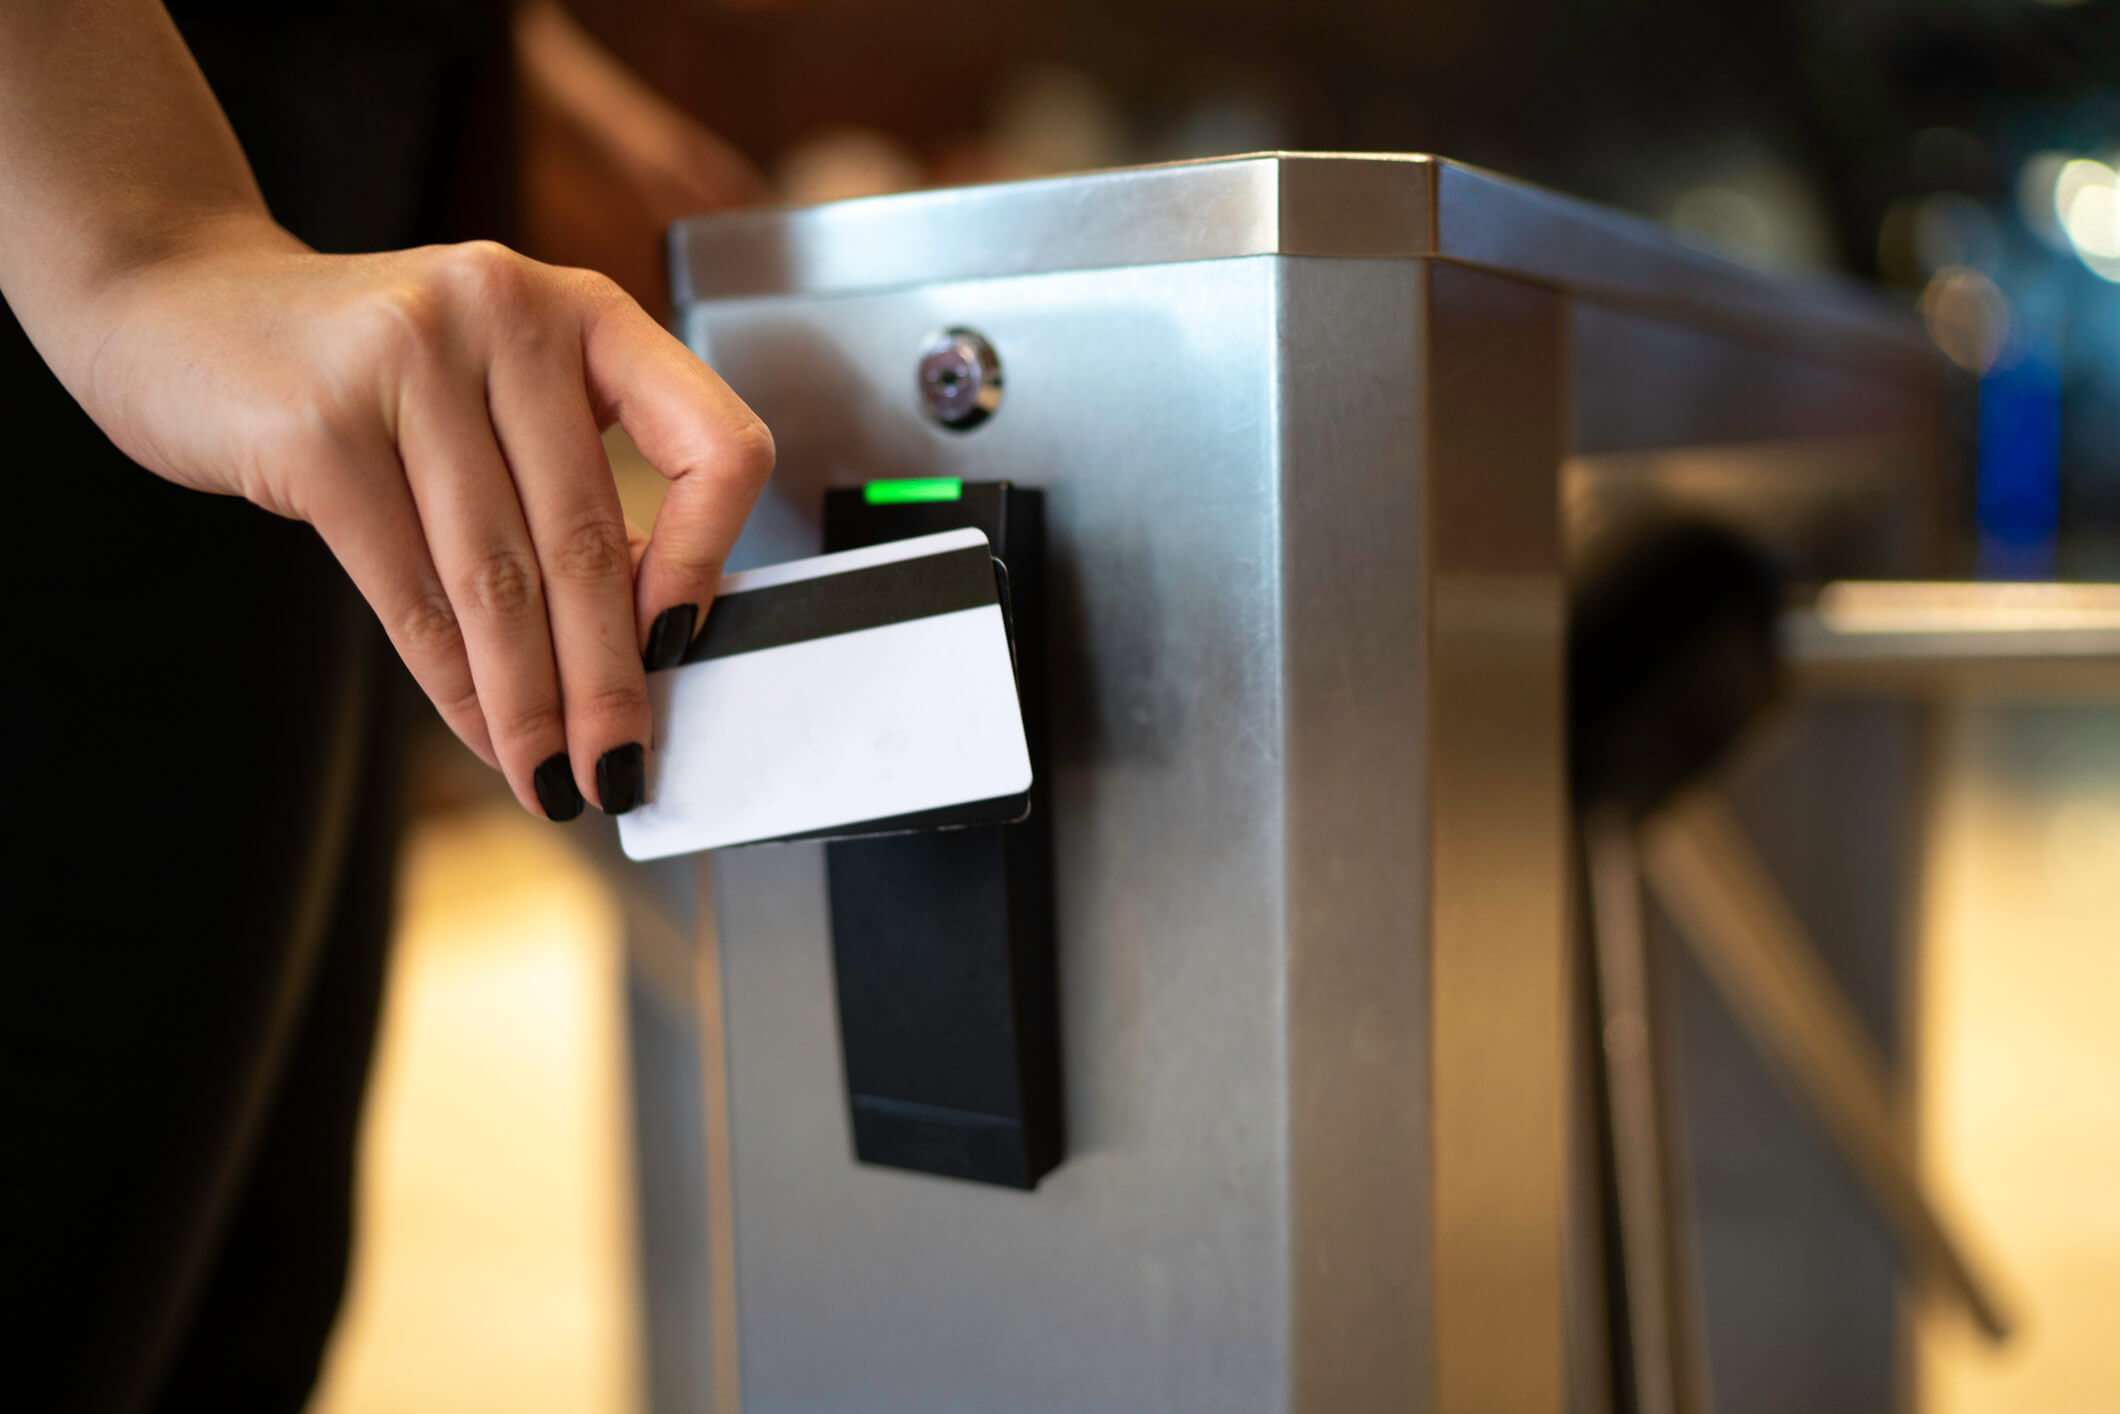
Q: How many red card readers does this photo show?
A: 0